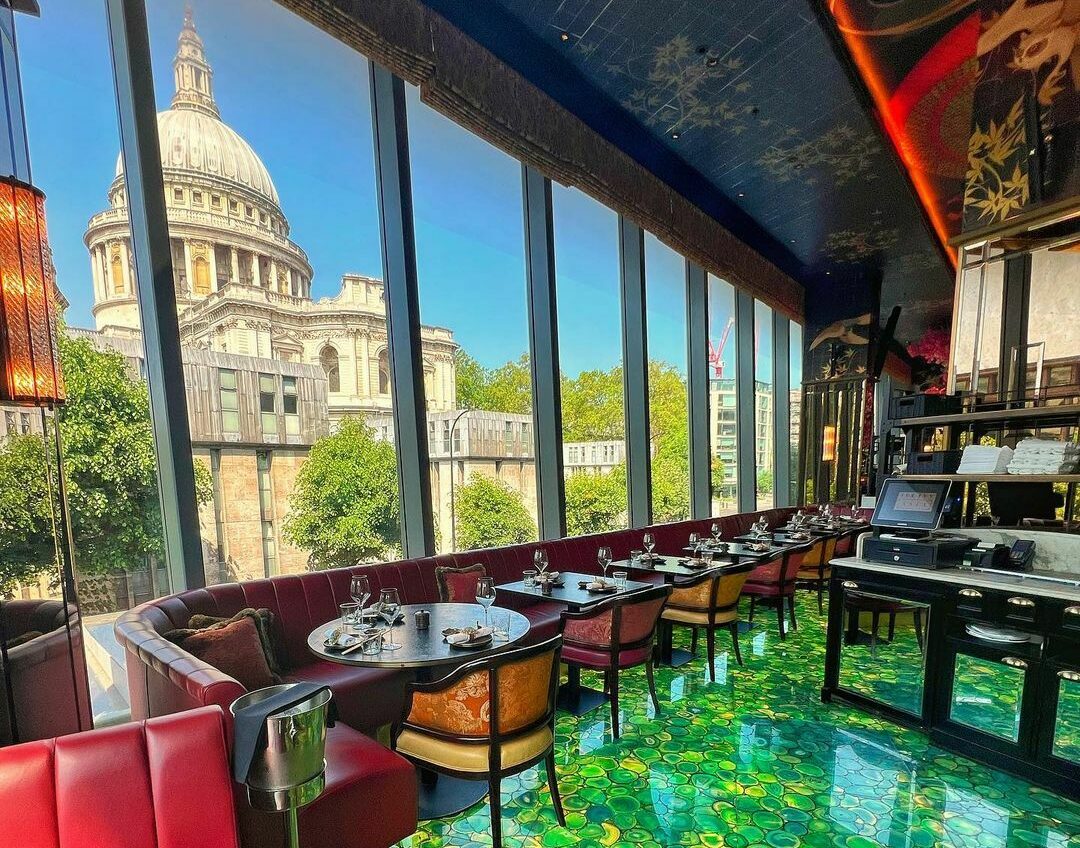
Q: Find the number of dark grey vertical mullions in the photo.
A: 7